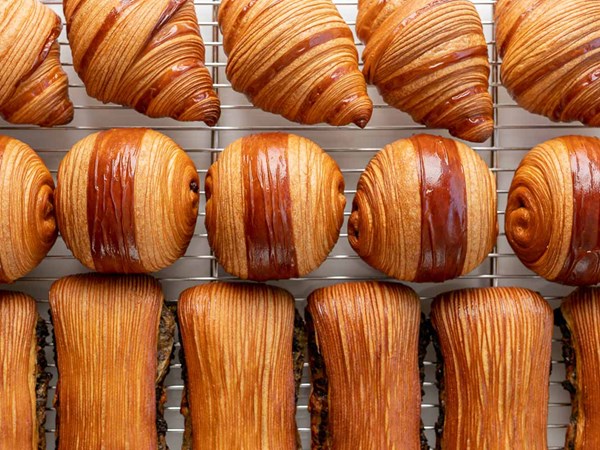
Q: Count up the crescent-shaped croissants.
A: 5